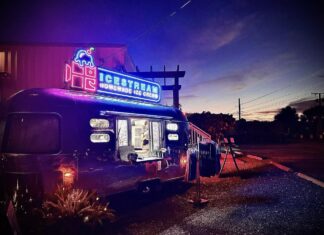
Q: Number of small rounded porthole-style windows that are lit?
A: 4